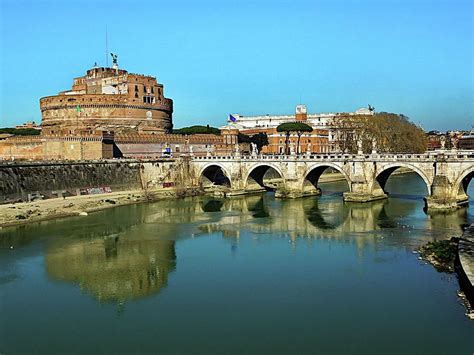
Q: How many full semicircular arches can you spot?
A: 4